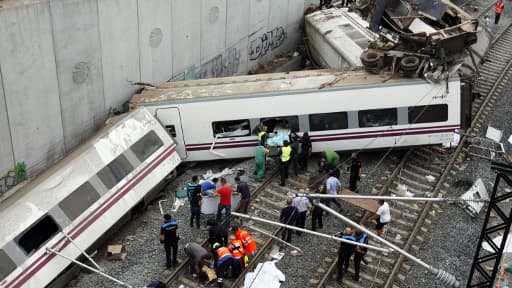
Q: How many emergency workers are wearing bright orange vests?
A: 3